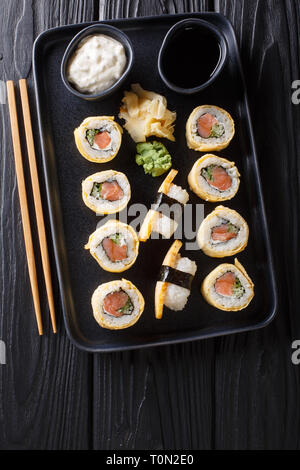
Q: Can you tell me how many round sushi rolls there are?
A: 8